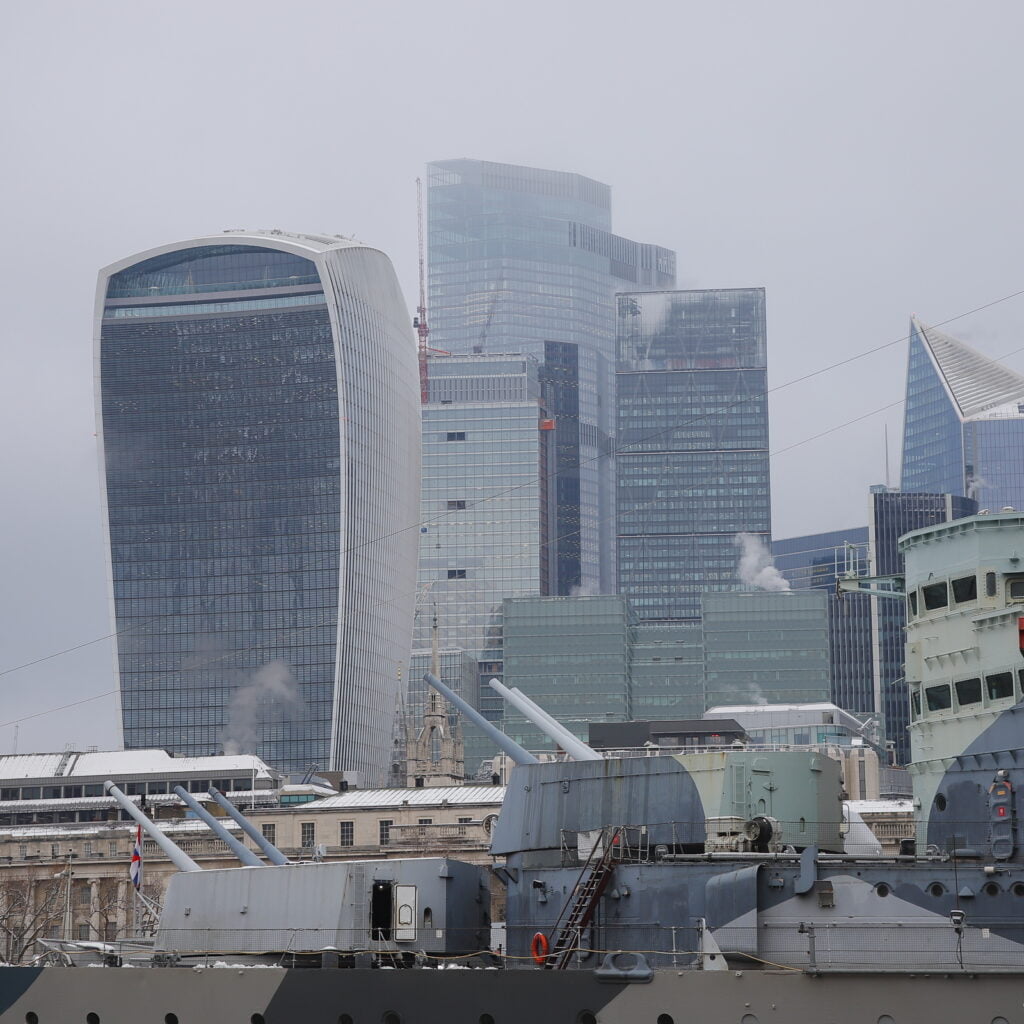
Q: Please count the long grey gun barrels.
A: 6